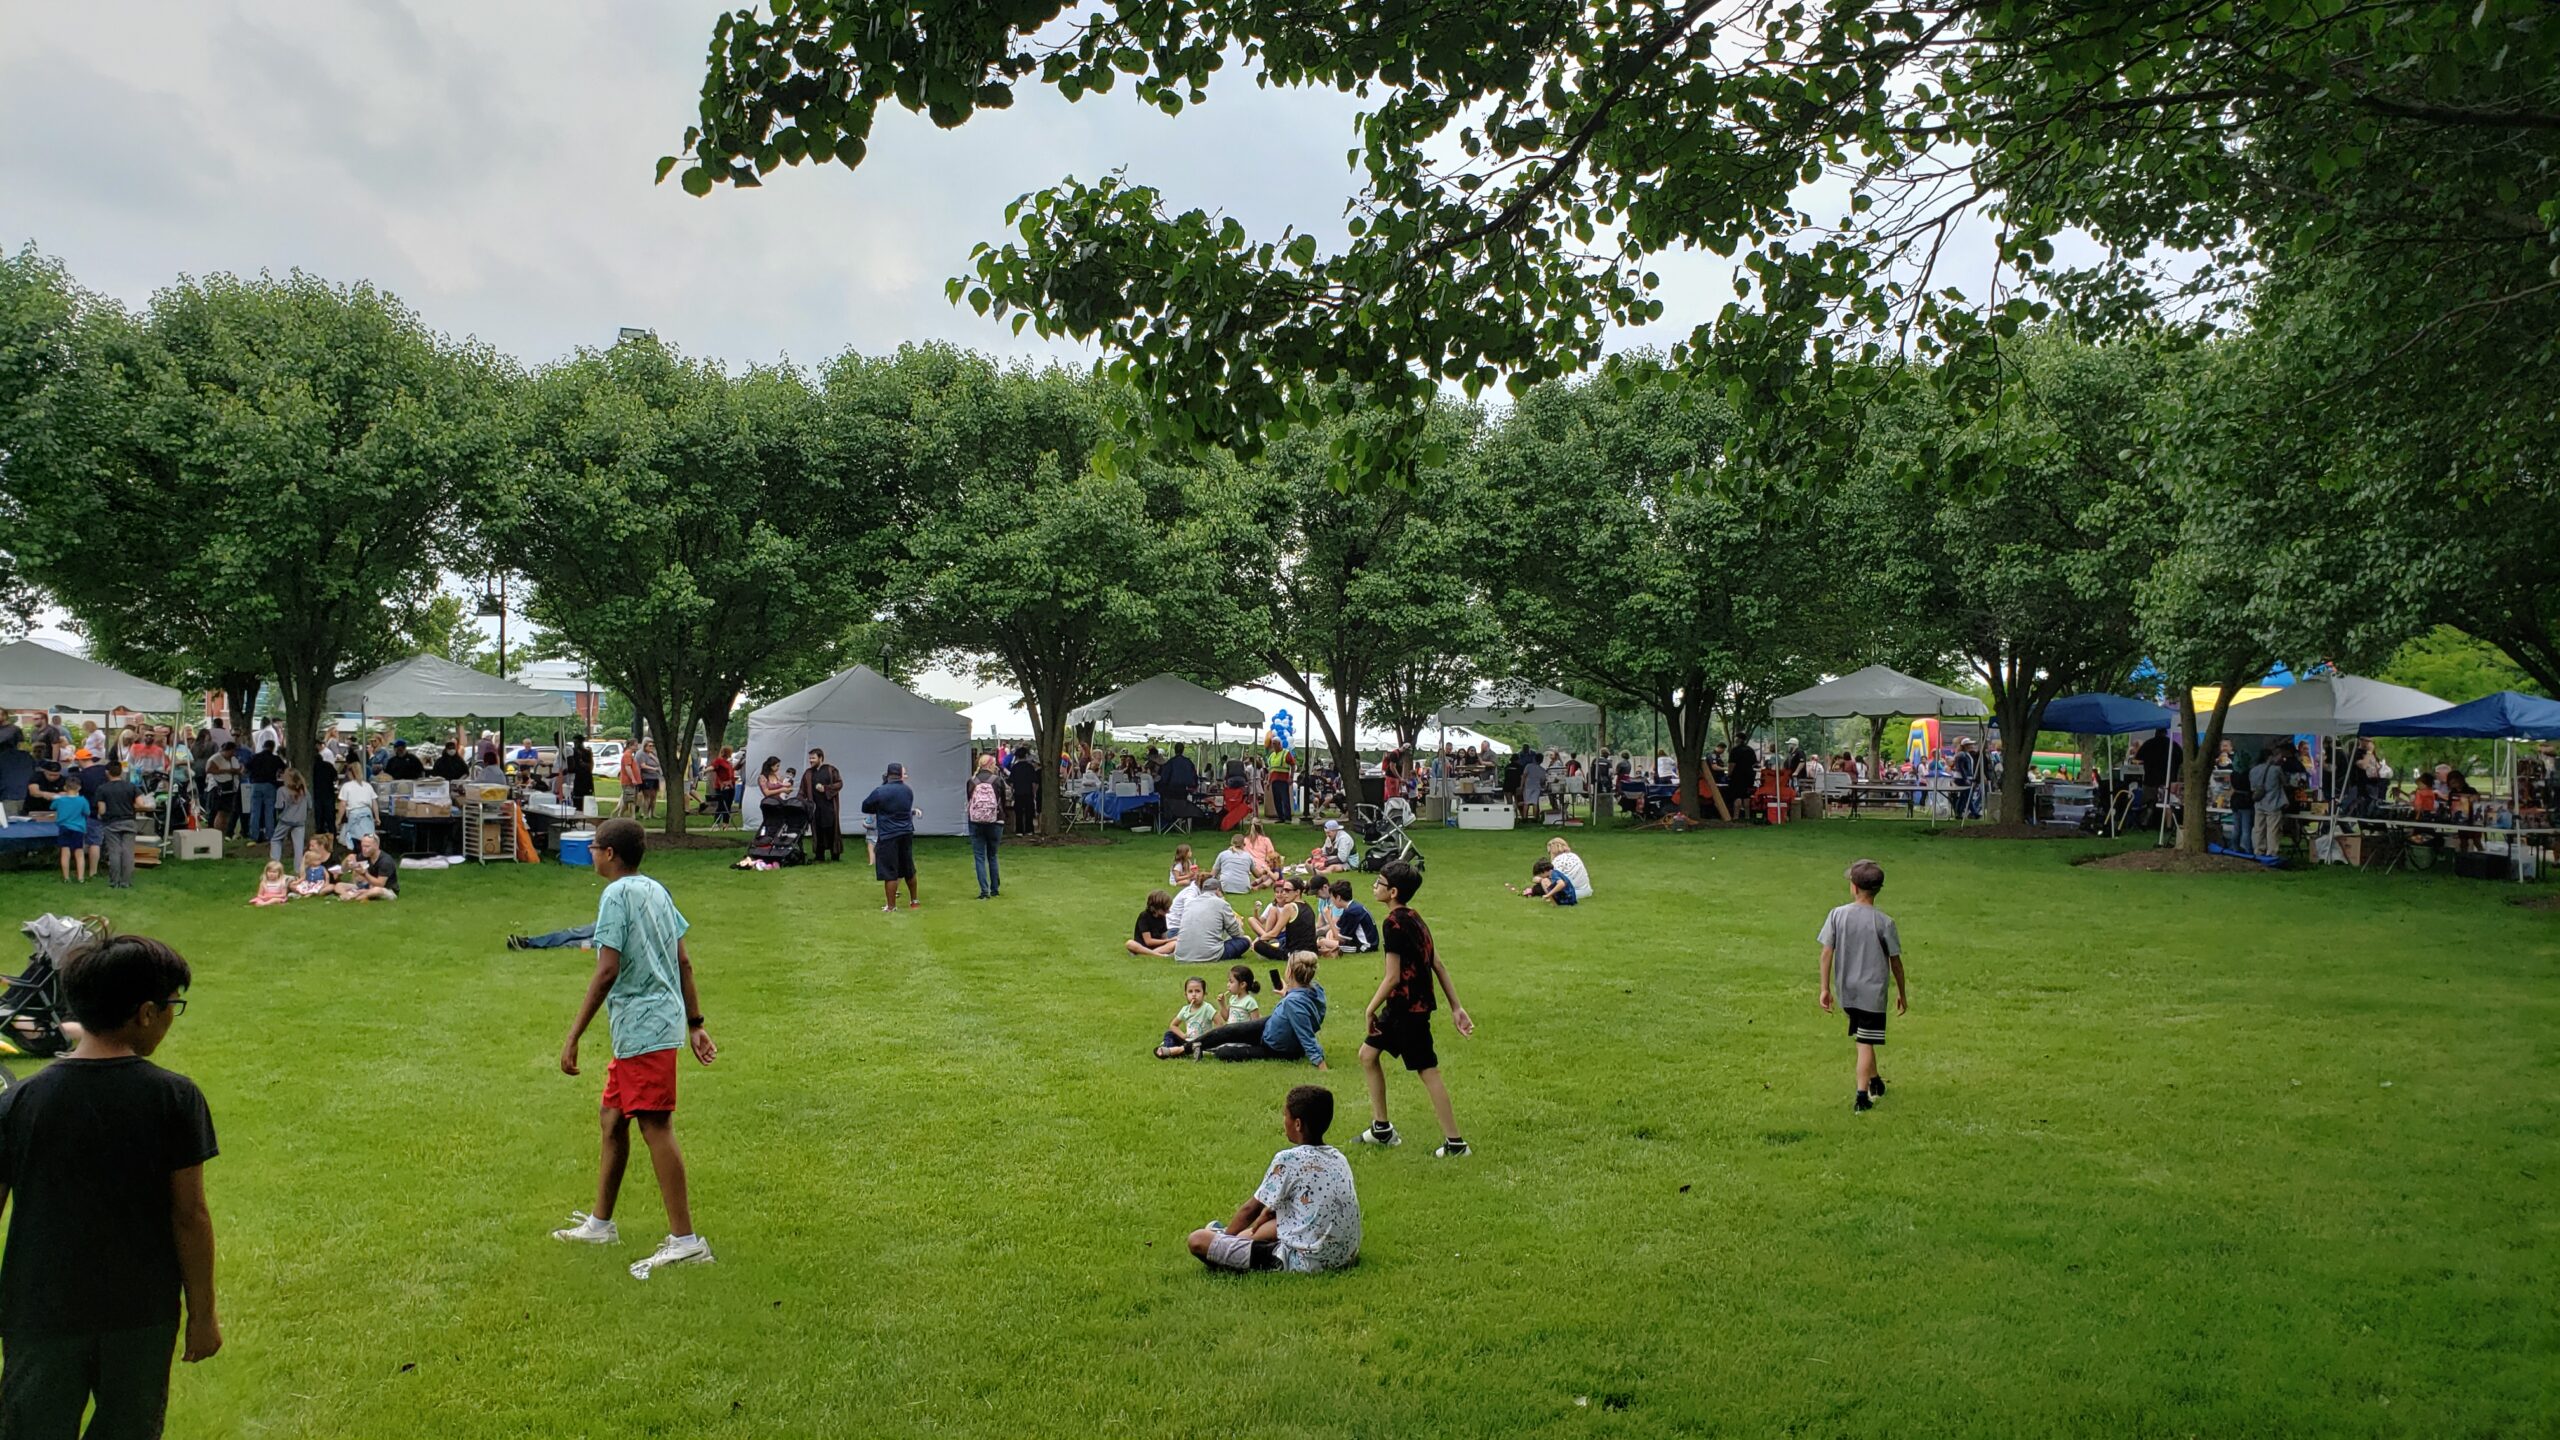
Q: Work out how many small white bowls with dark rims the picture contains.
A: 0